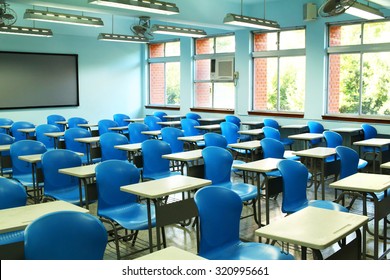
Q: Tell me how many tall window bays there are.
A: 4